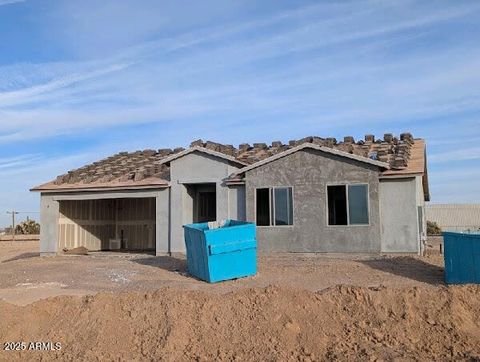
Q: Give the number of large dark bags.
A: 0